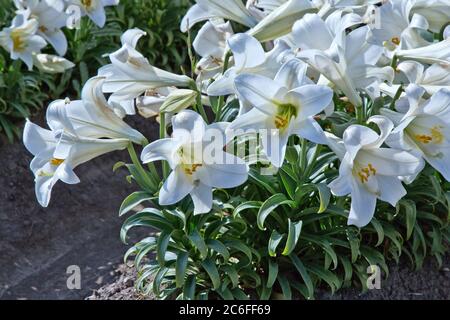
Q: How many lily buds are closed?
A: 1